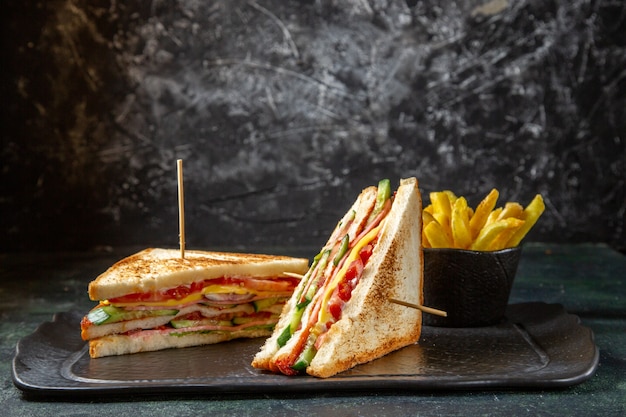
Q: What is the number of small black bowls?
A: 1